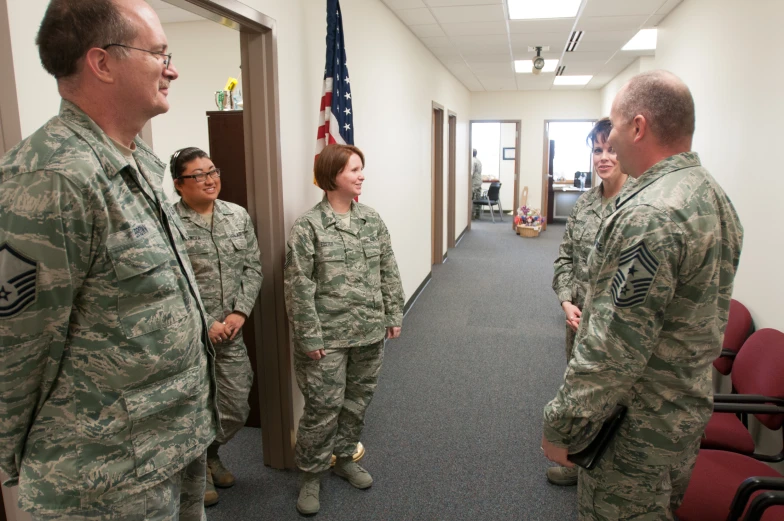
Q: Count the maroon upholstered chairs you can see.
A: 3